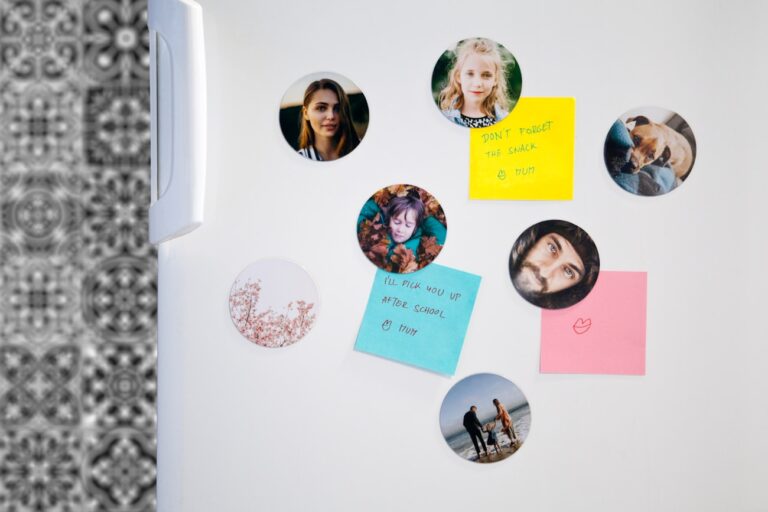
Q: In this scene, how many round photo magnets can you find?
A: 7